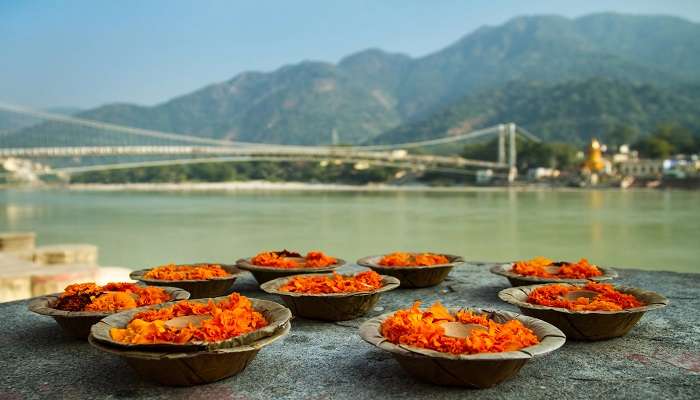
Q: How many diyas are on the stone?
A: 9